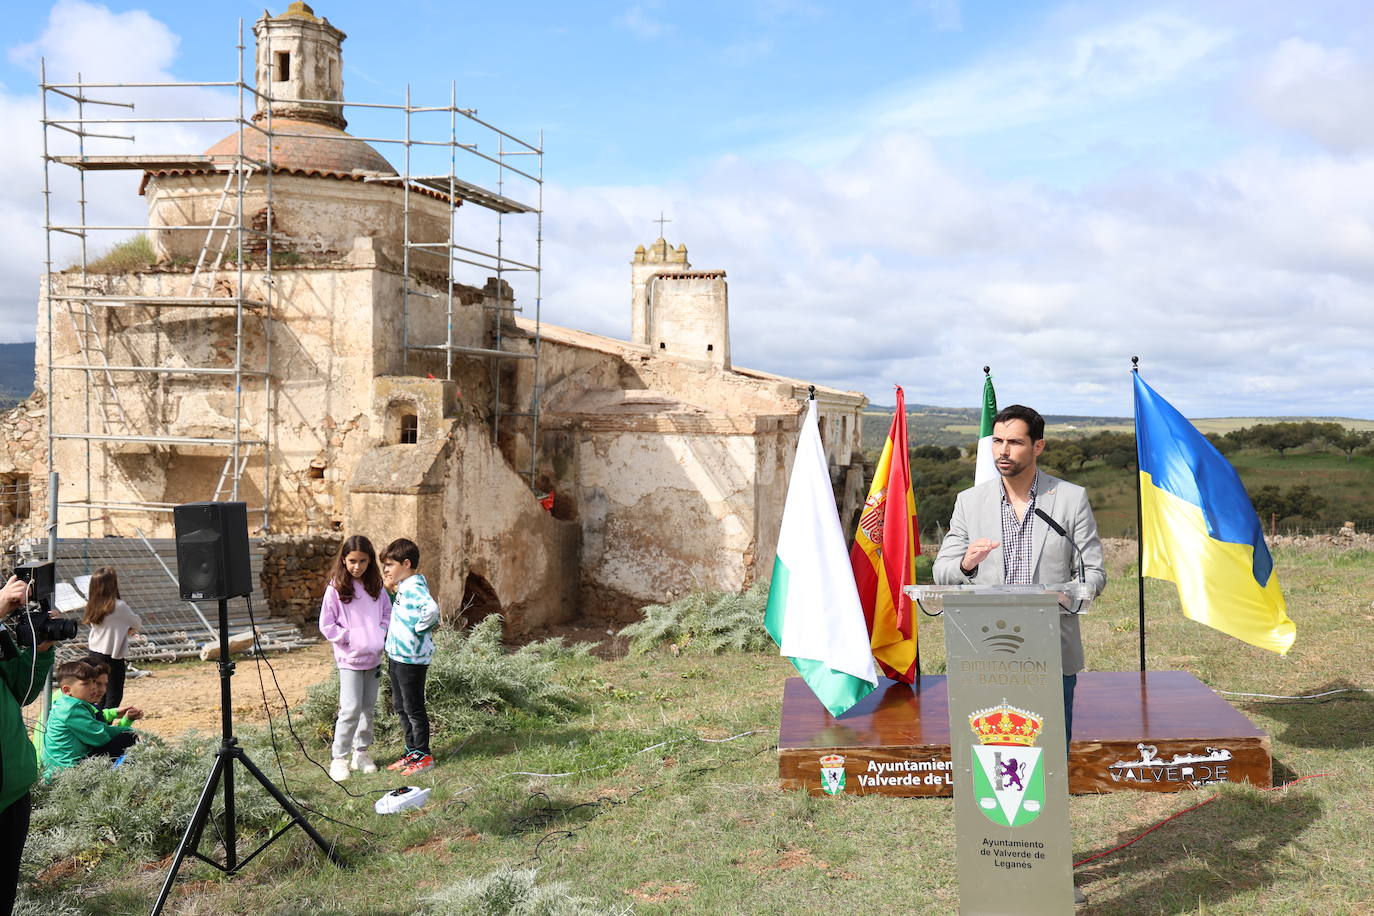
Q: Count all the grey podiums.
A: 1